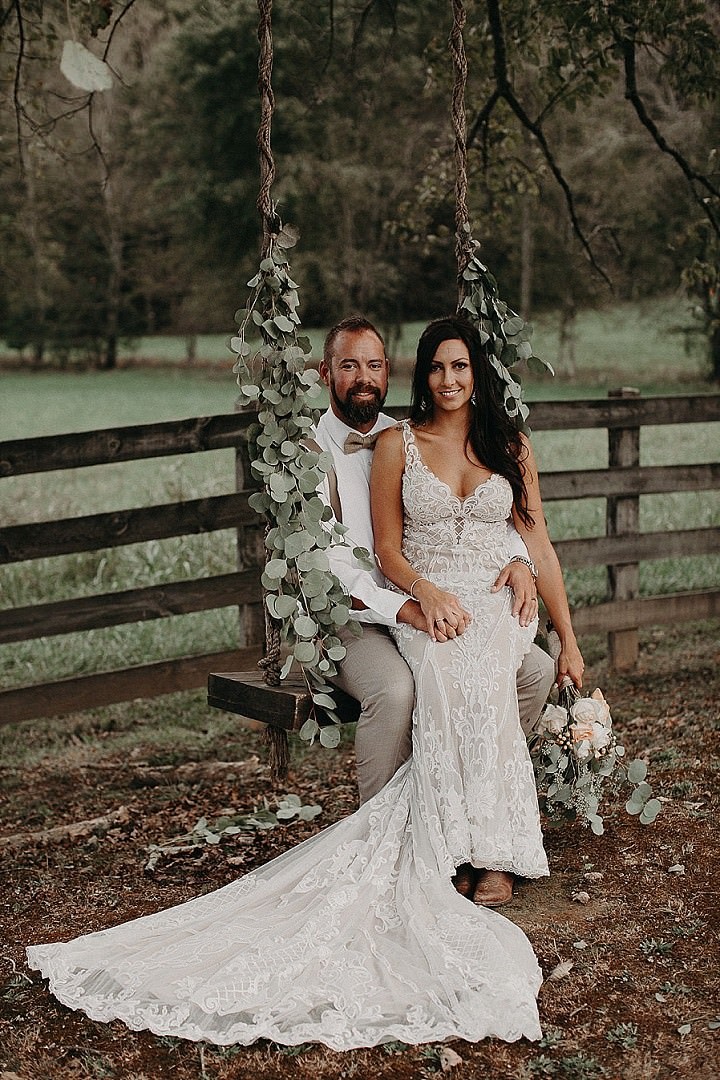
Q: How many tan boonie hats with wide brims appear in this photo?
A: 0